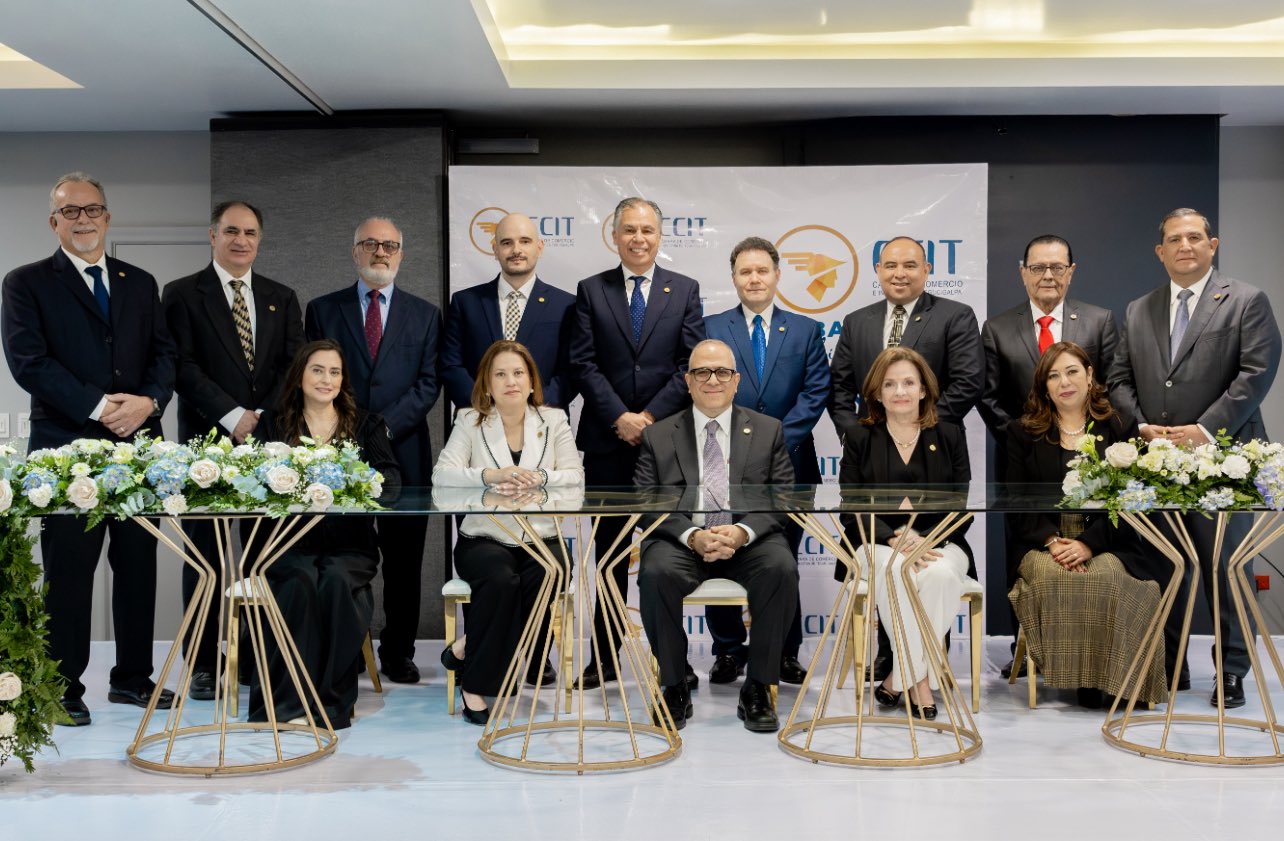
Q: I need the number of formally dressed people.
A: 14